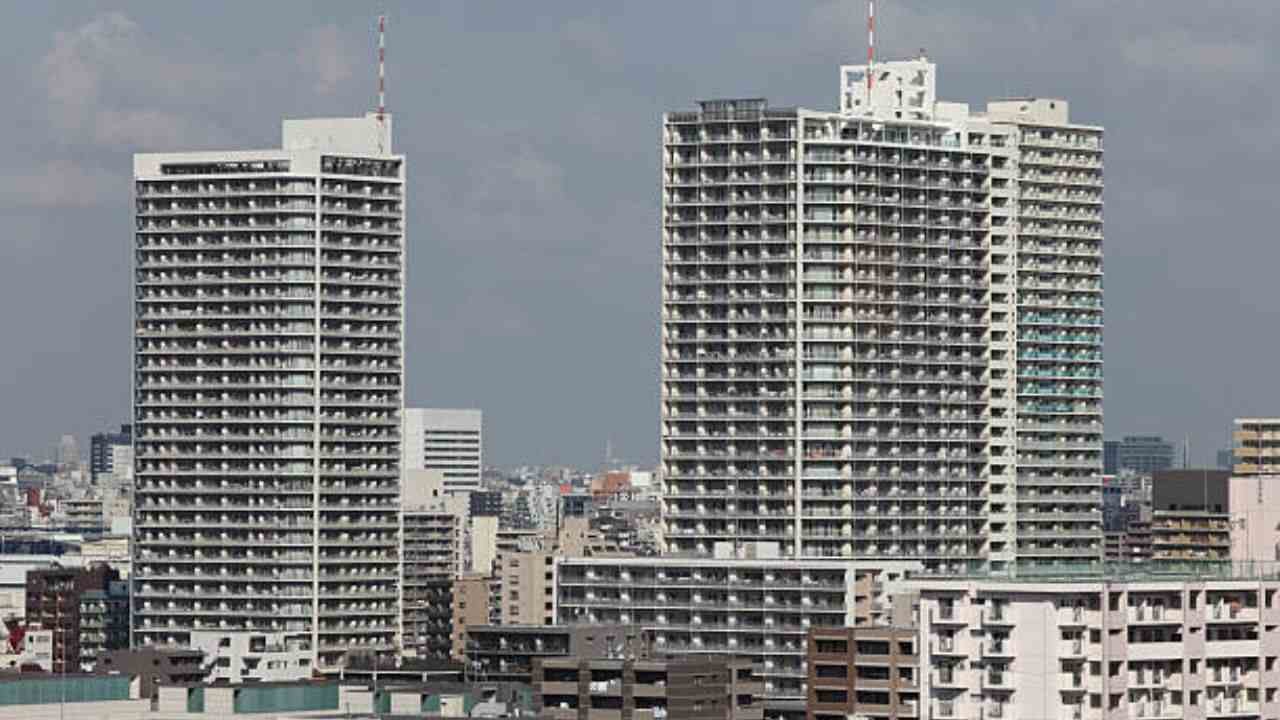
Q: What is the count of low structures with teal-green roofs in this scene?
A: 2